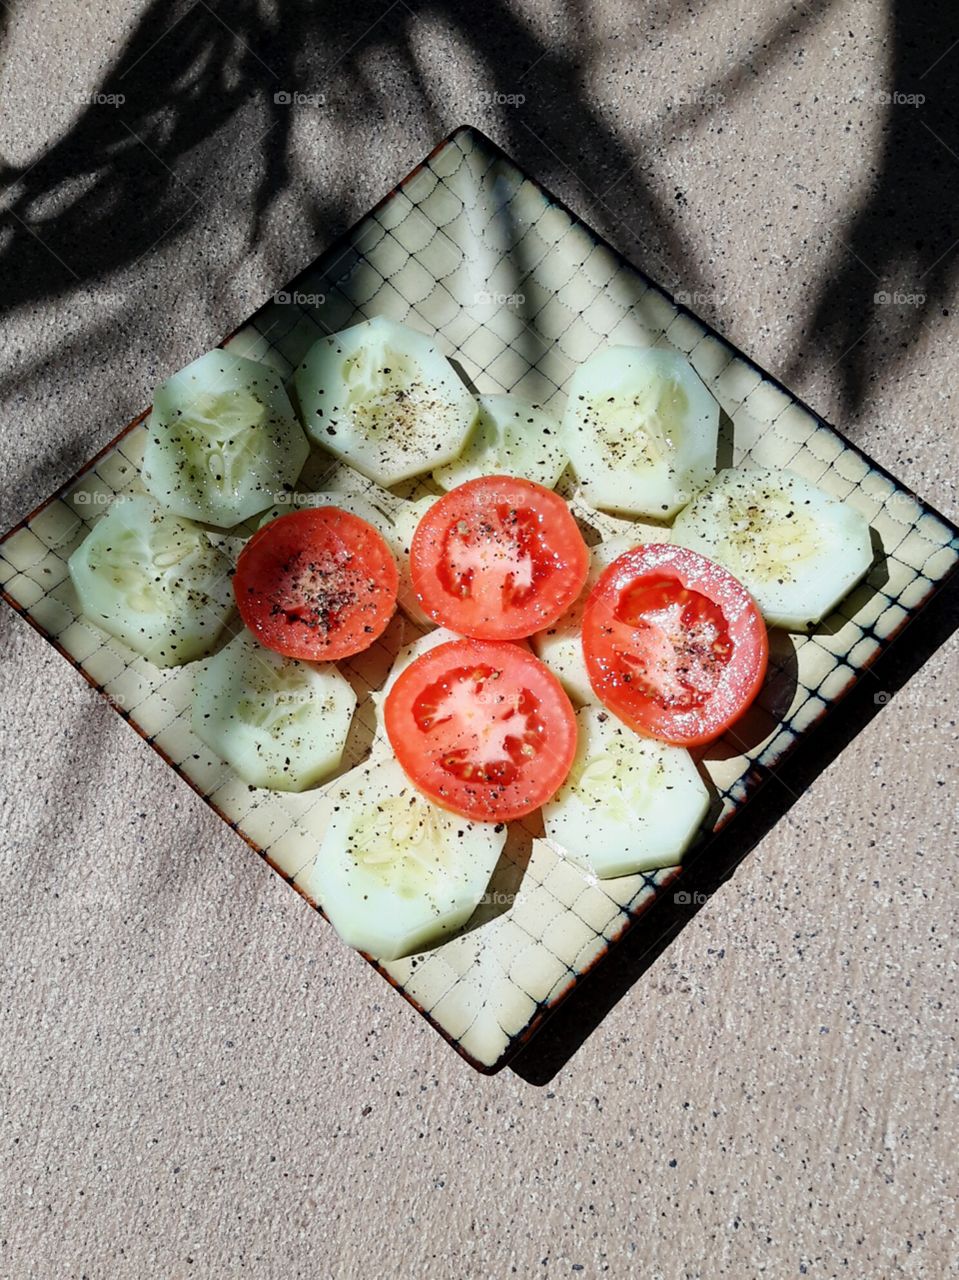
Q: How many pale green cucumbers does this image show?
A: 13